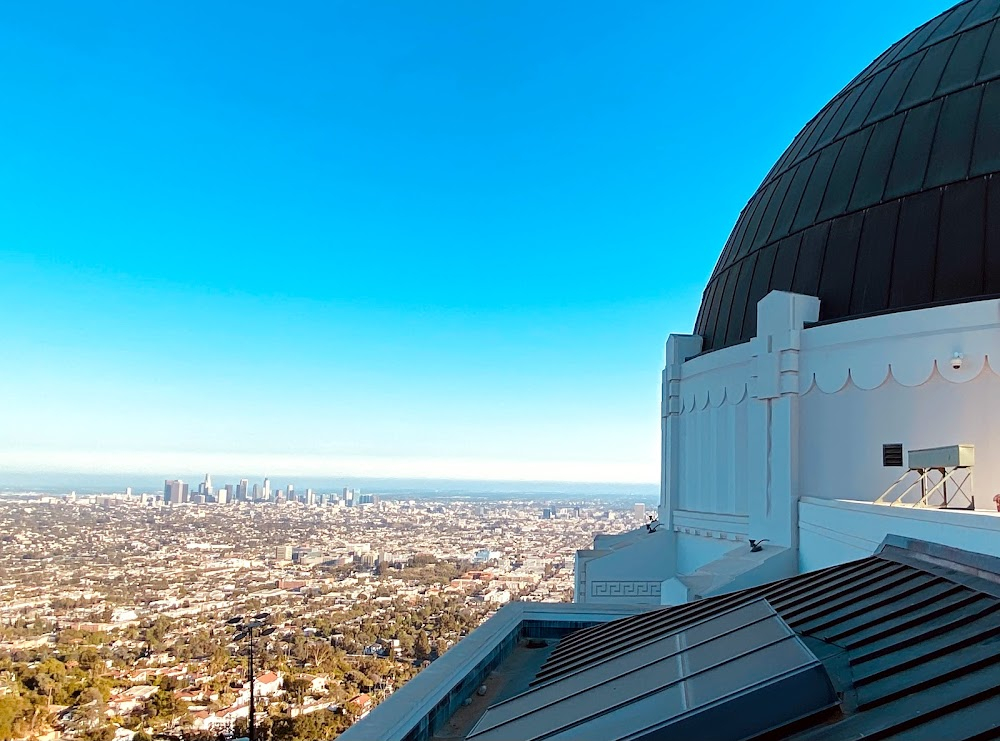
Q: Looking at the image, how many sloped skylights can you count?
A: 1